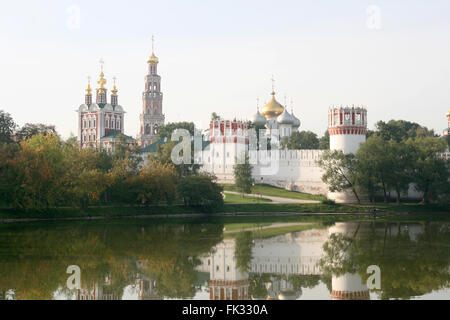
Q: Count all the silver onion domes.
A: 3